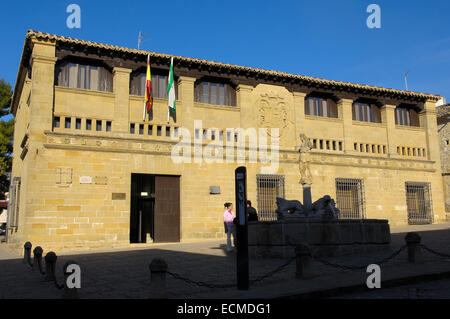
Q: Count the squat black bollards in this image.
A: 7